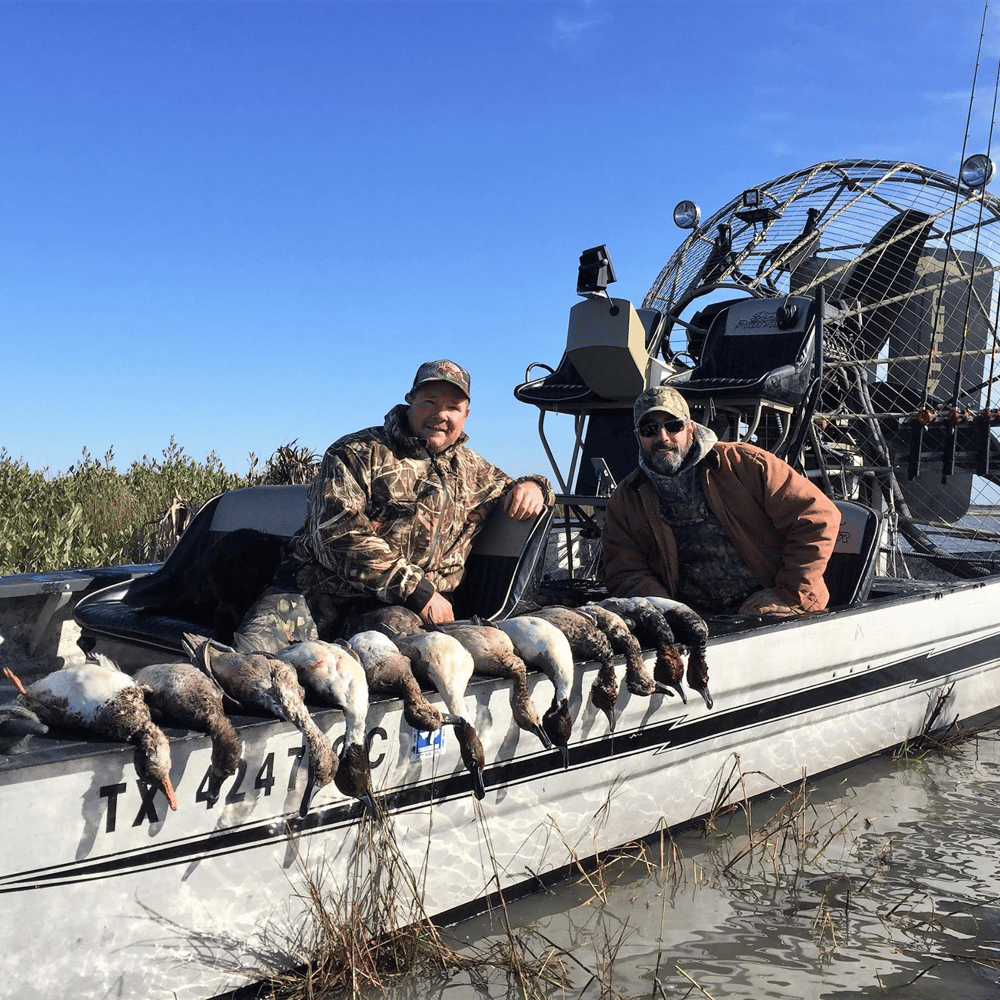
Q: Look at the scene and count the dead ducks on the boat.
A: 12